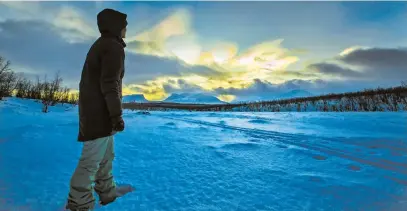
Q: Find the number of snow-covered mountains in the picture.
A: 3